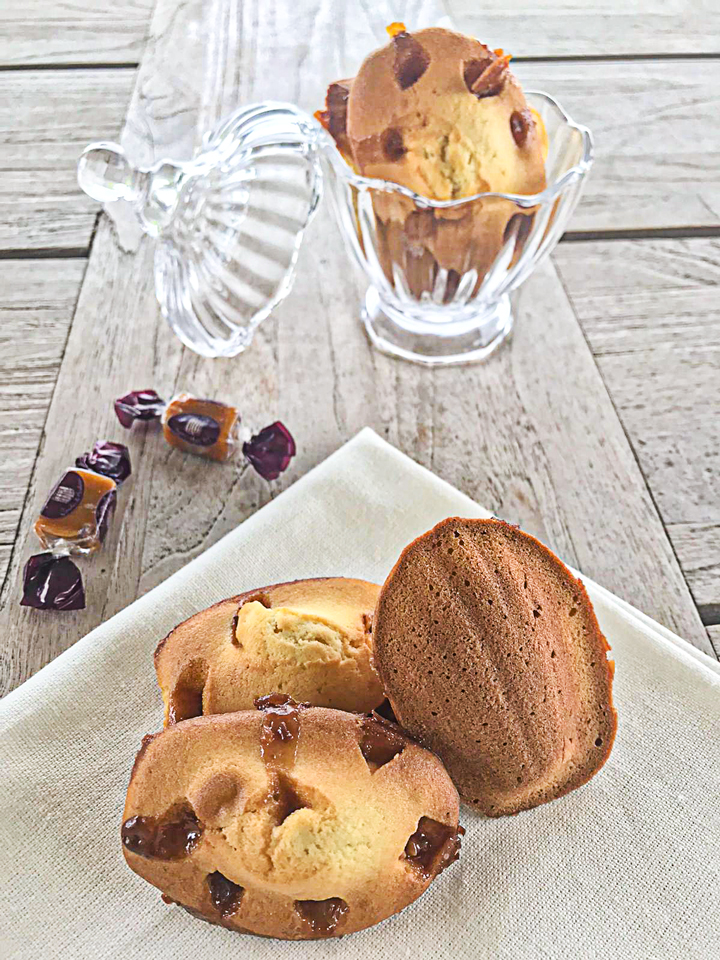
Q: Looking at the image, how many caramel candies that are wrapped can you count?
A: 2